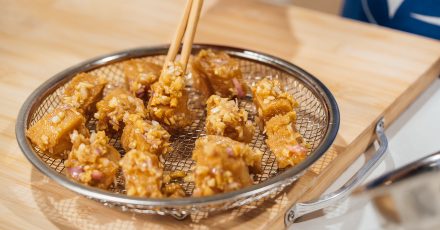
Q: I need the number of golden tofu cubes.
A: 13